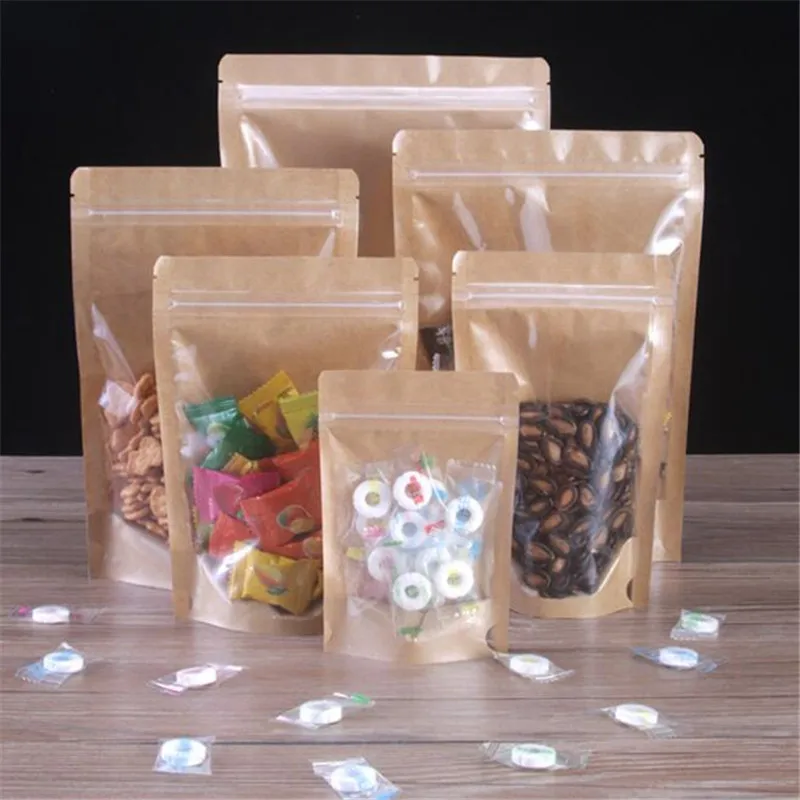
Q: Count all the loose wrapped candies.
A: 11